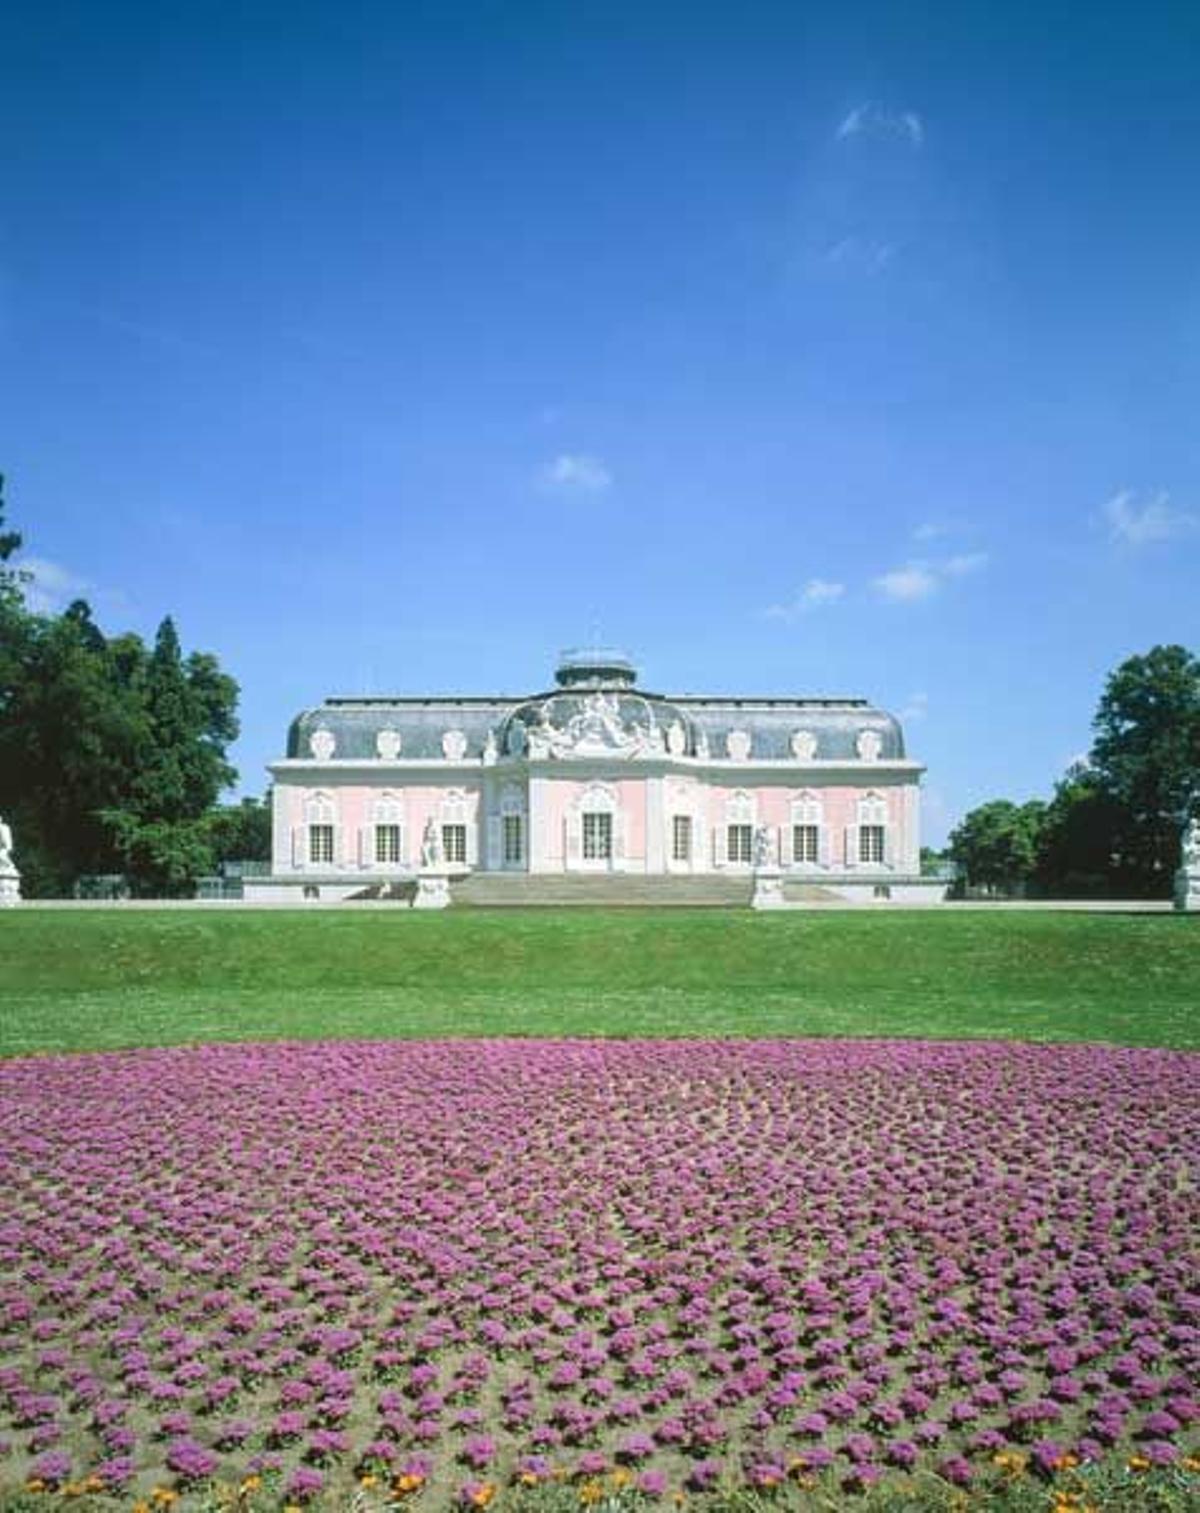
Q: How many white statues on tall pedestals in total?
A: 4